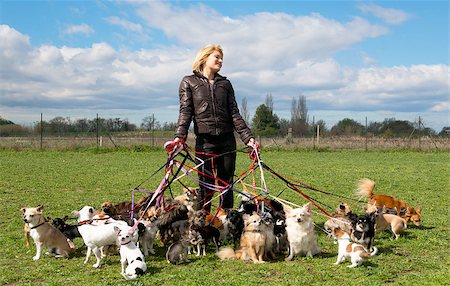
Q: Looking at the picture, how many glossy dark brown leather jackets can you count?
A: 1